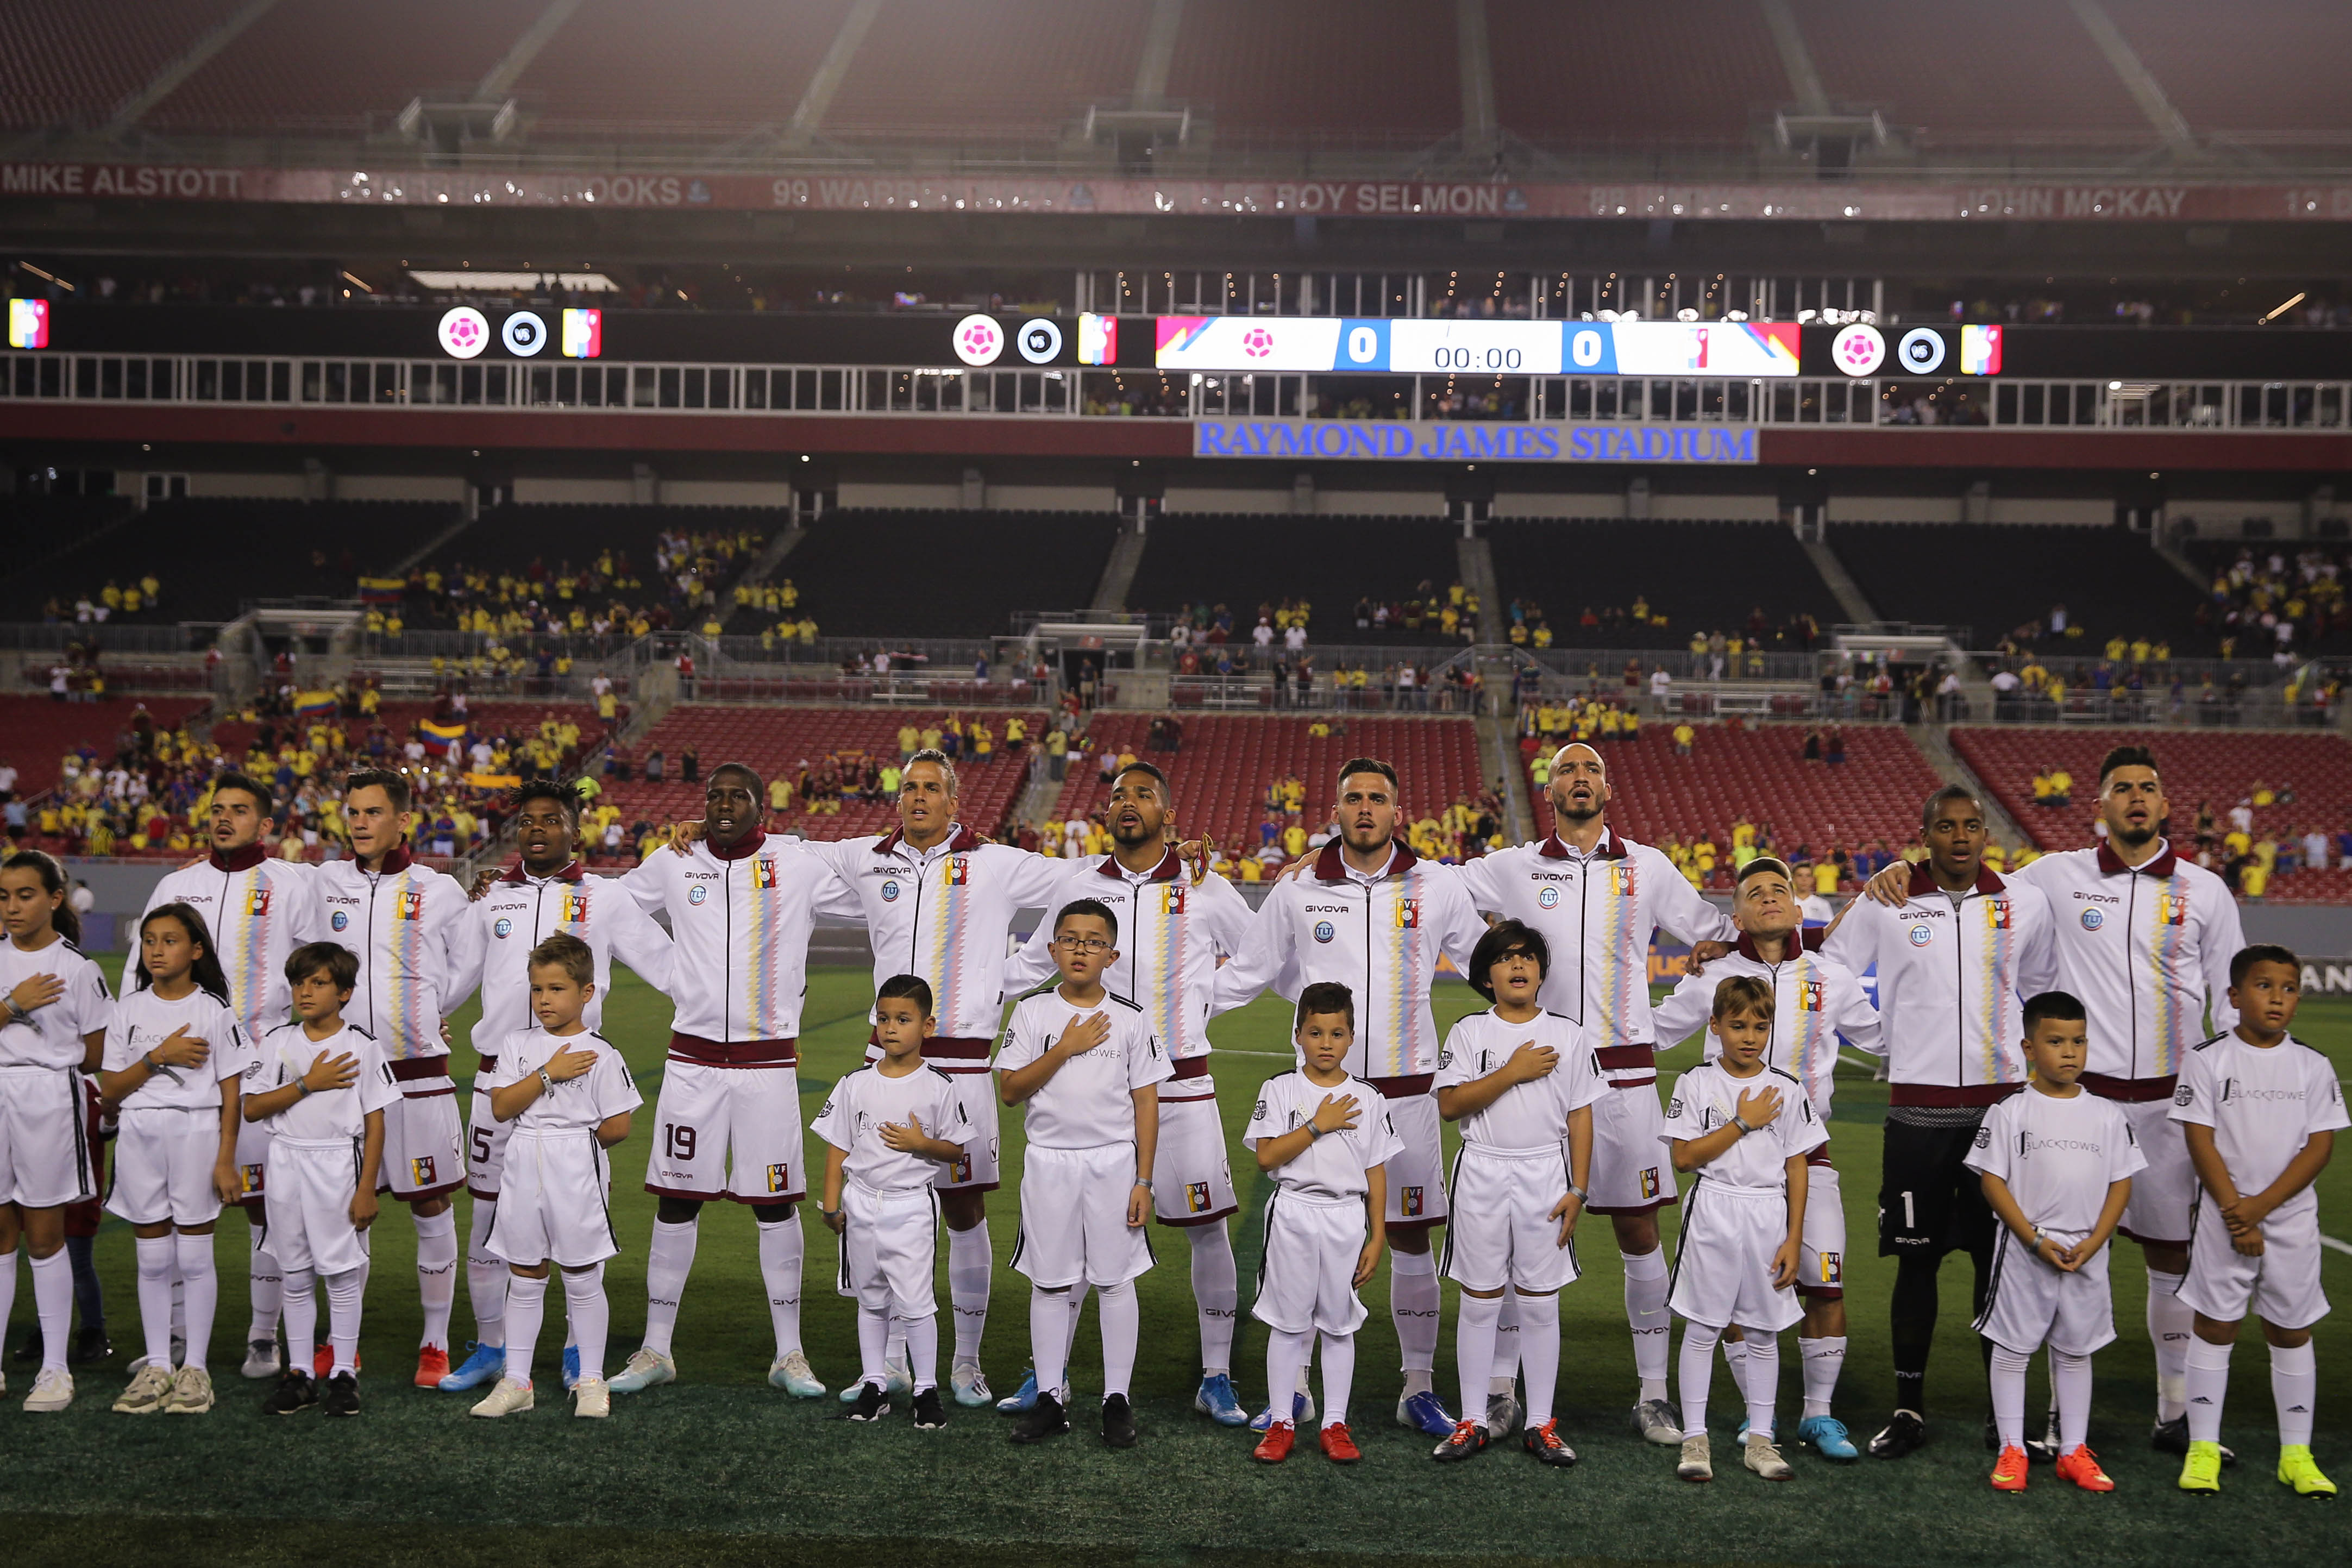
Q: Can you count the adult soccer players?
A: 11